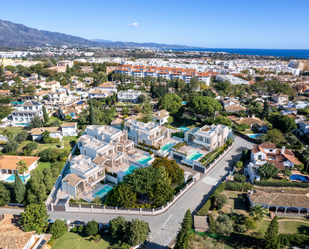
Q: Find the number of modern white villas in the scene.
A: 5